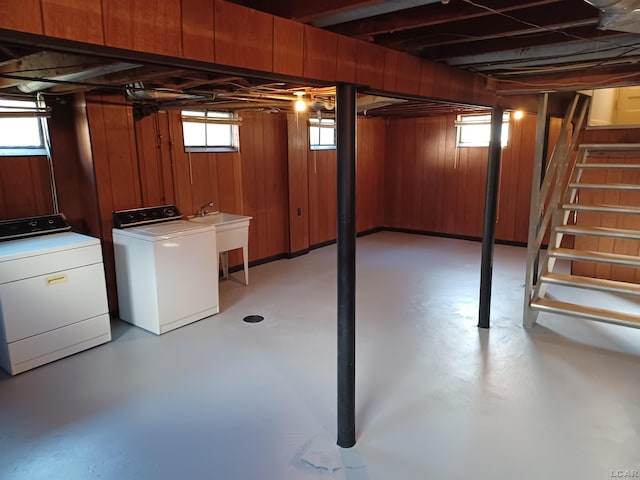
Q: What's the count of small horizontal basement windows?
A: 4